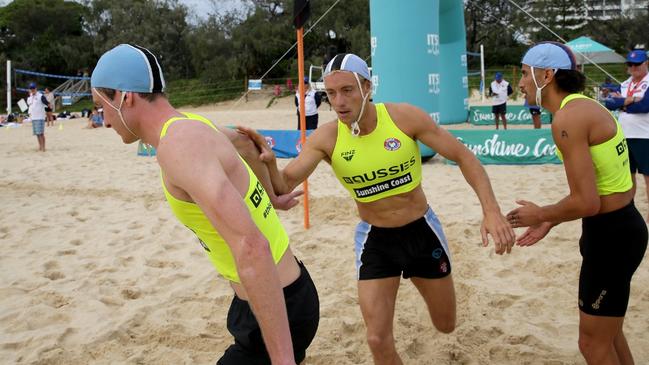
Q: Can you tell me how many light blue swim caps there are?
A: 3